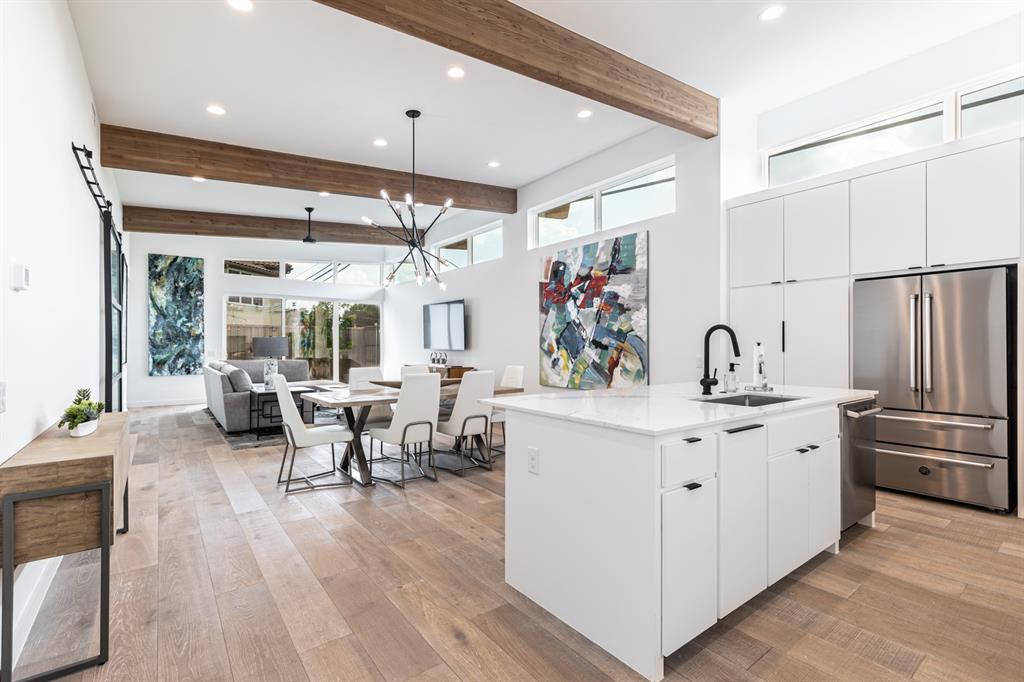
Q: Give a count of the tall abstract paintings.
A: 2